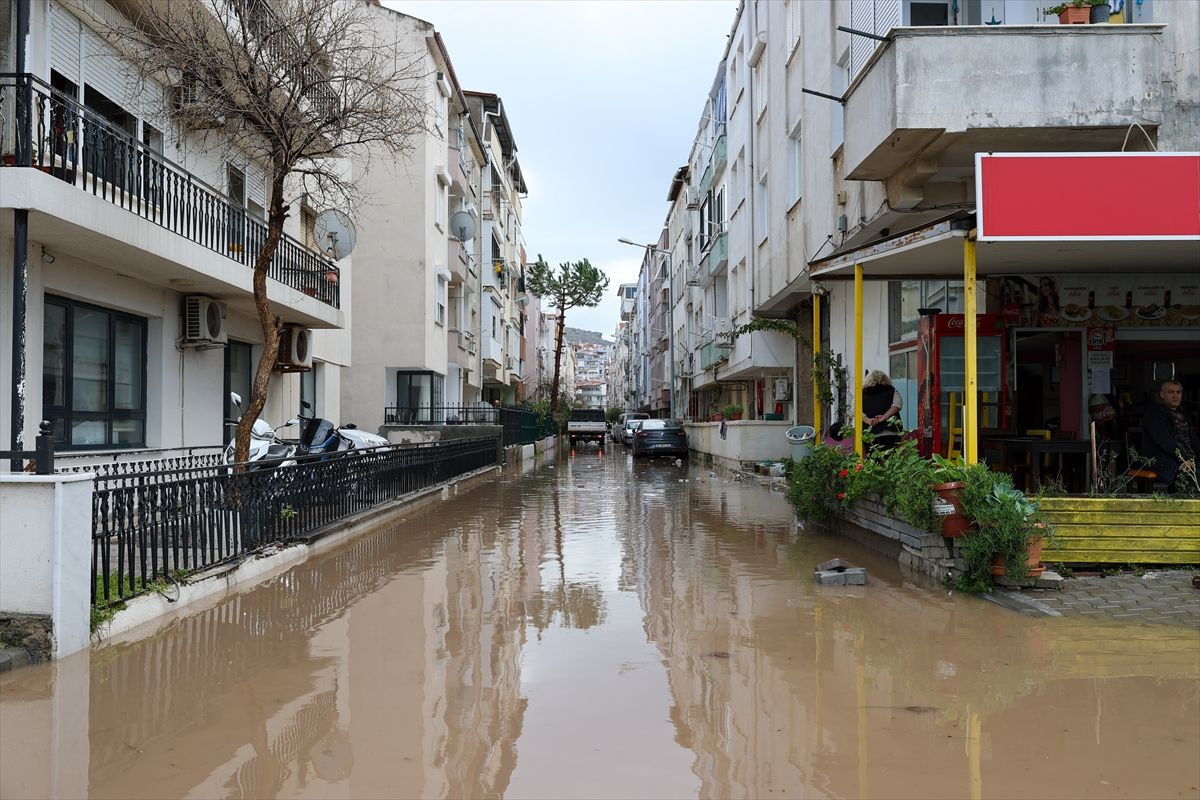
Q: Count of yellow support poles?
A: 3